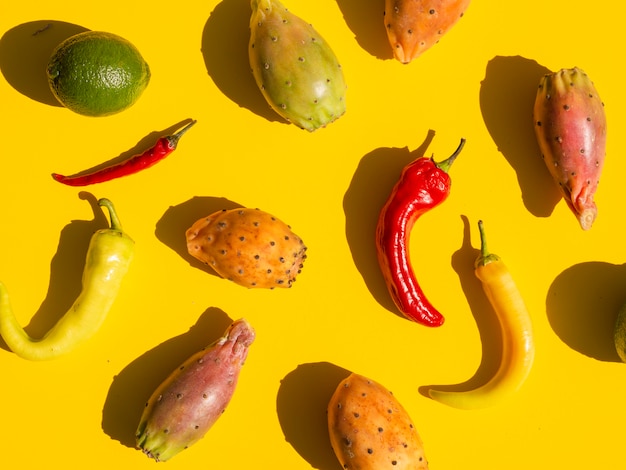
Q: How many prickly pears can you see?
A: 6